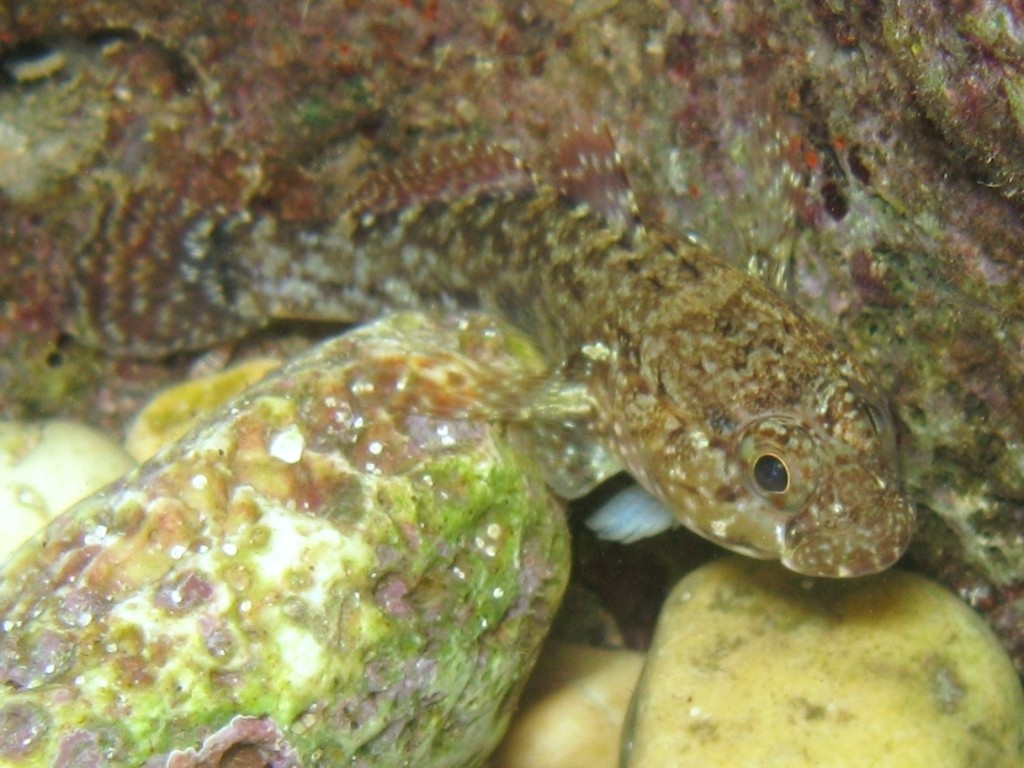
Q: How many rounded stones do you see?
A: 5